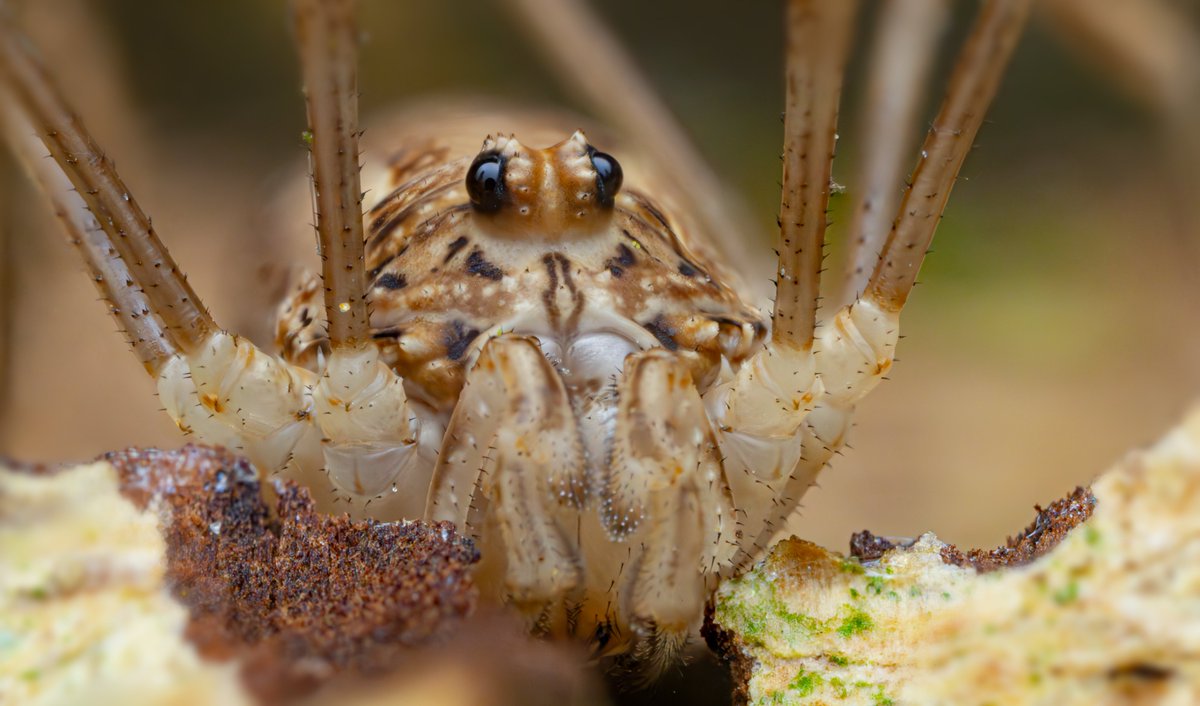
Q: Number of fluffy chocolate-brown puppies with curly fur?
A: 0